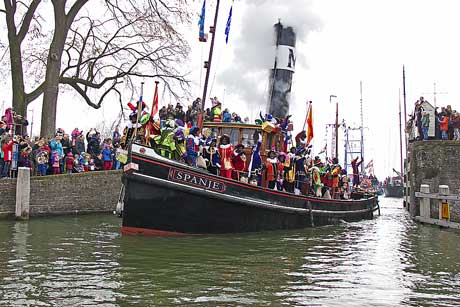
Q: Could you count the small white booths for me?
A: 1